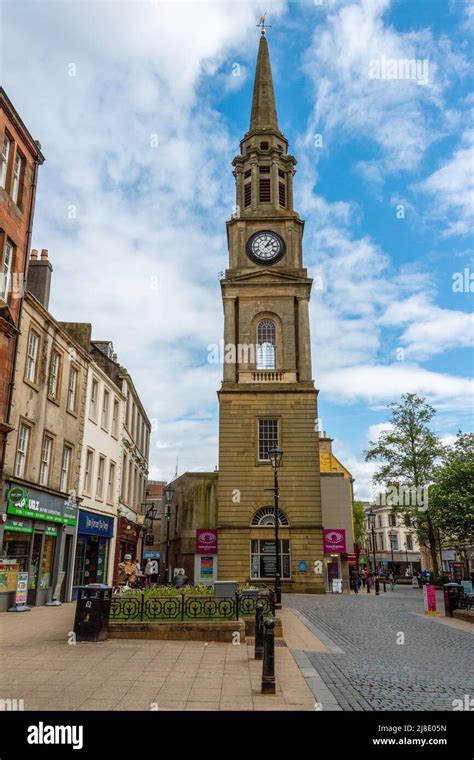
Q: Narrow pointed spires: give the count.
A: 1